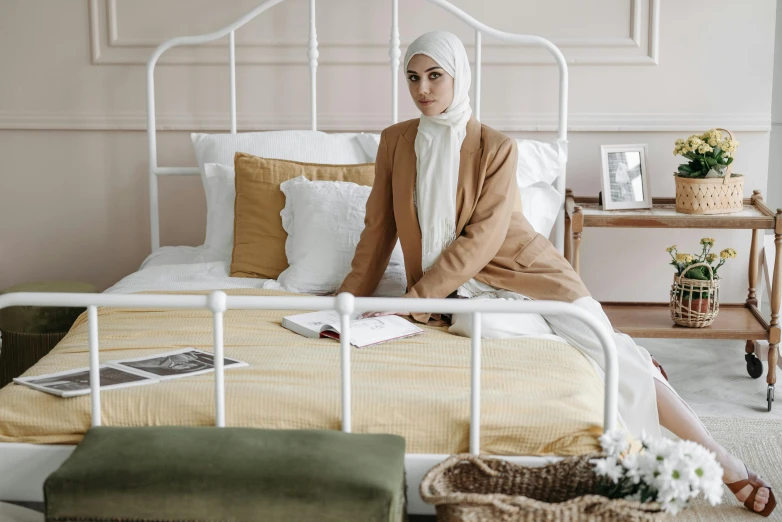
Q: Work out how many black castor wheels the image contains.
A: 2